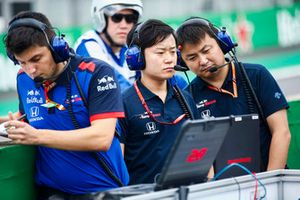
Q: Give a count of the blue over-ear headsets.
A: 3